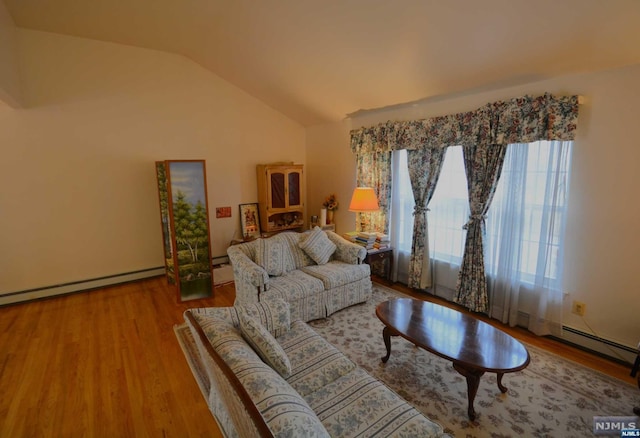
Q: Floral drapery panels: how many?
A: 3